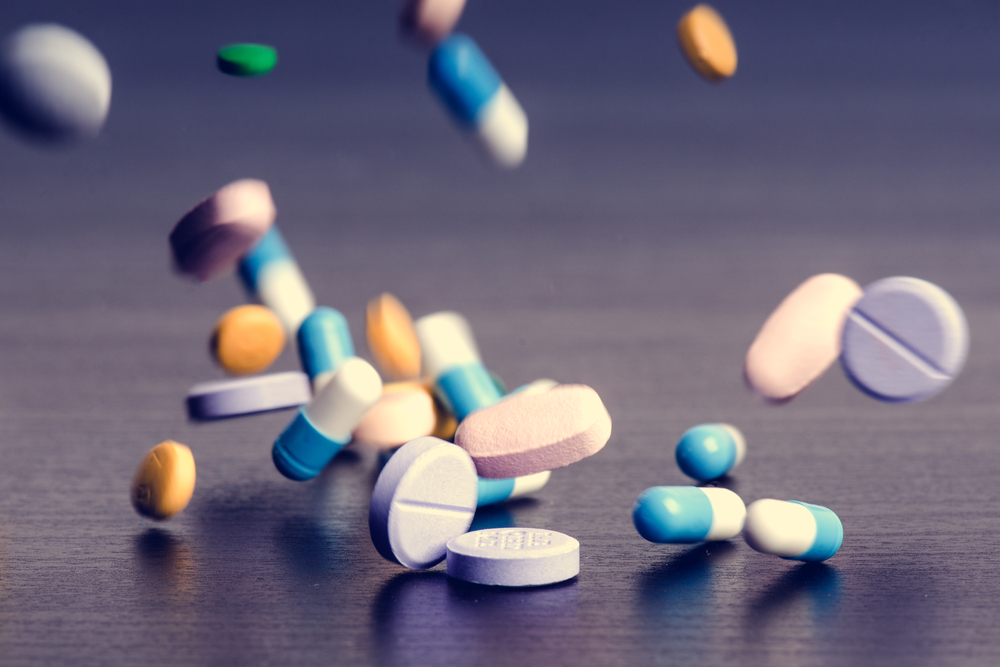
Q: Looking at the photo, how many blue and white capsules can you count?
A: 10